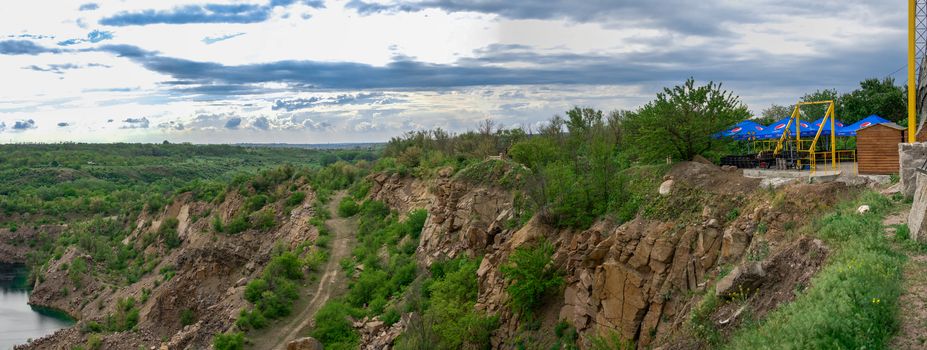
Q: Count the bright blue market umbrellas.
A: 4